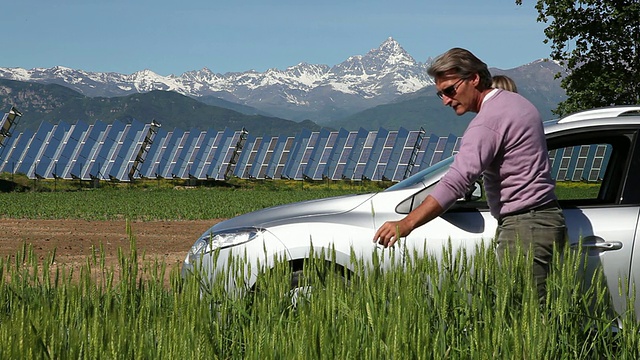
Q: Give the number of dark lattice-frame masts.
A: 4